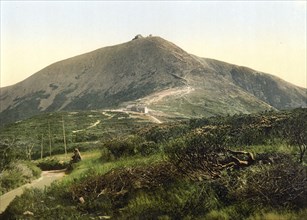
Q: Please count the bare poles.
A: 3